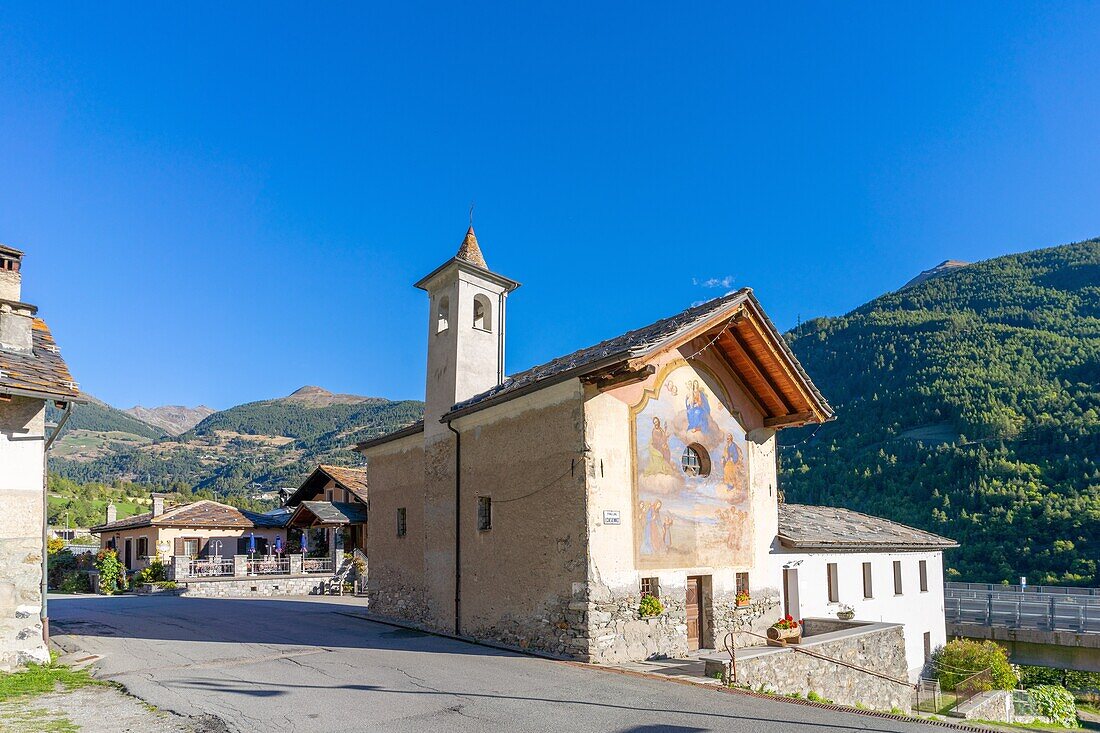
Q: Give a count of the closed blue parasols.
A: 3